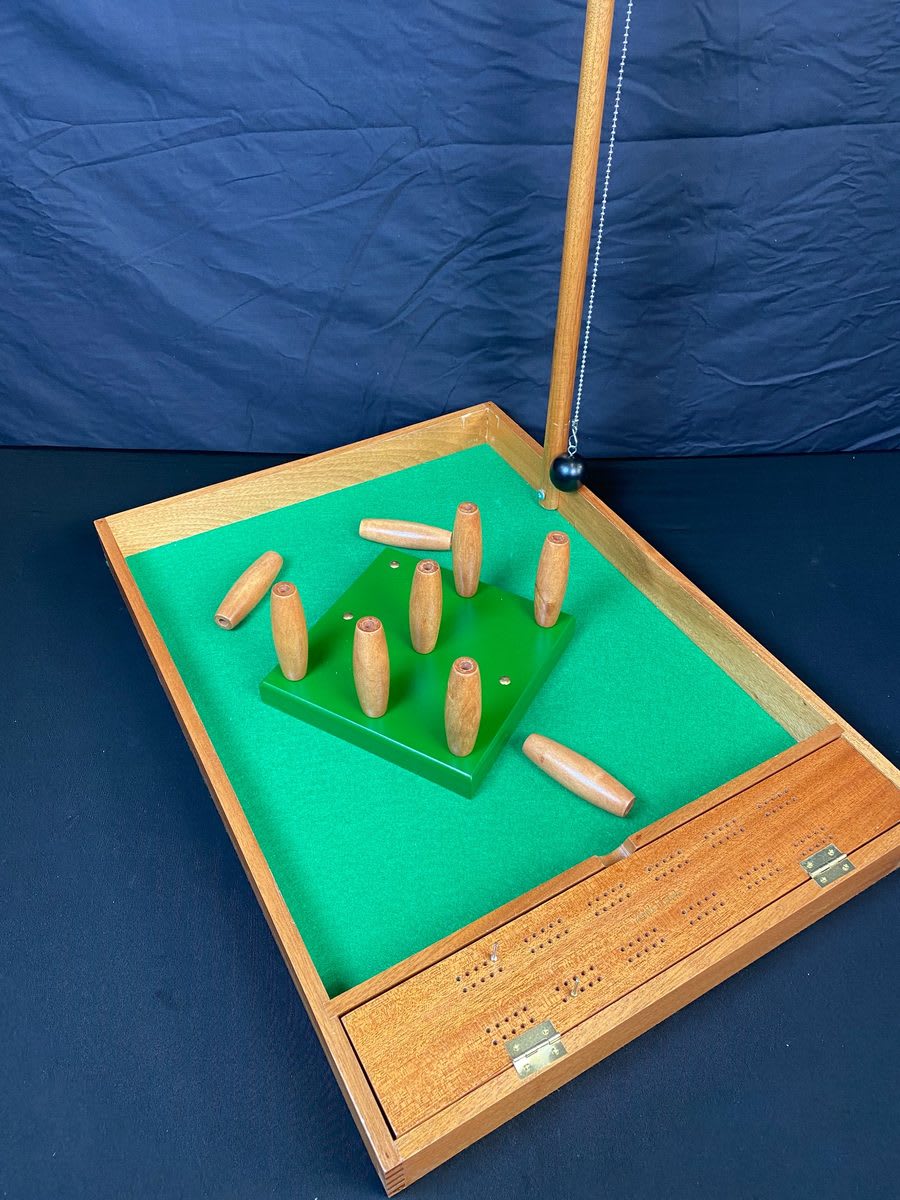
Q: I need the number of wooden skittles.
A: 9